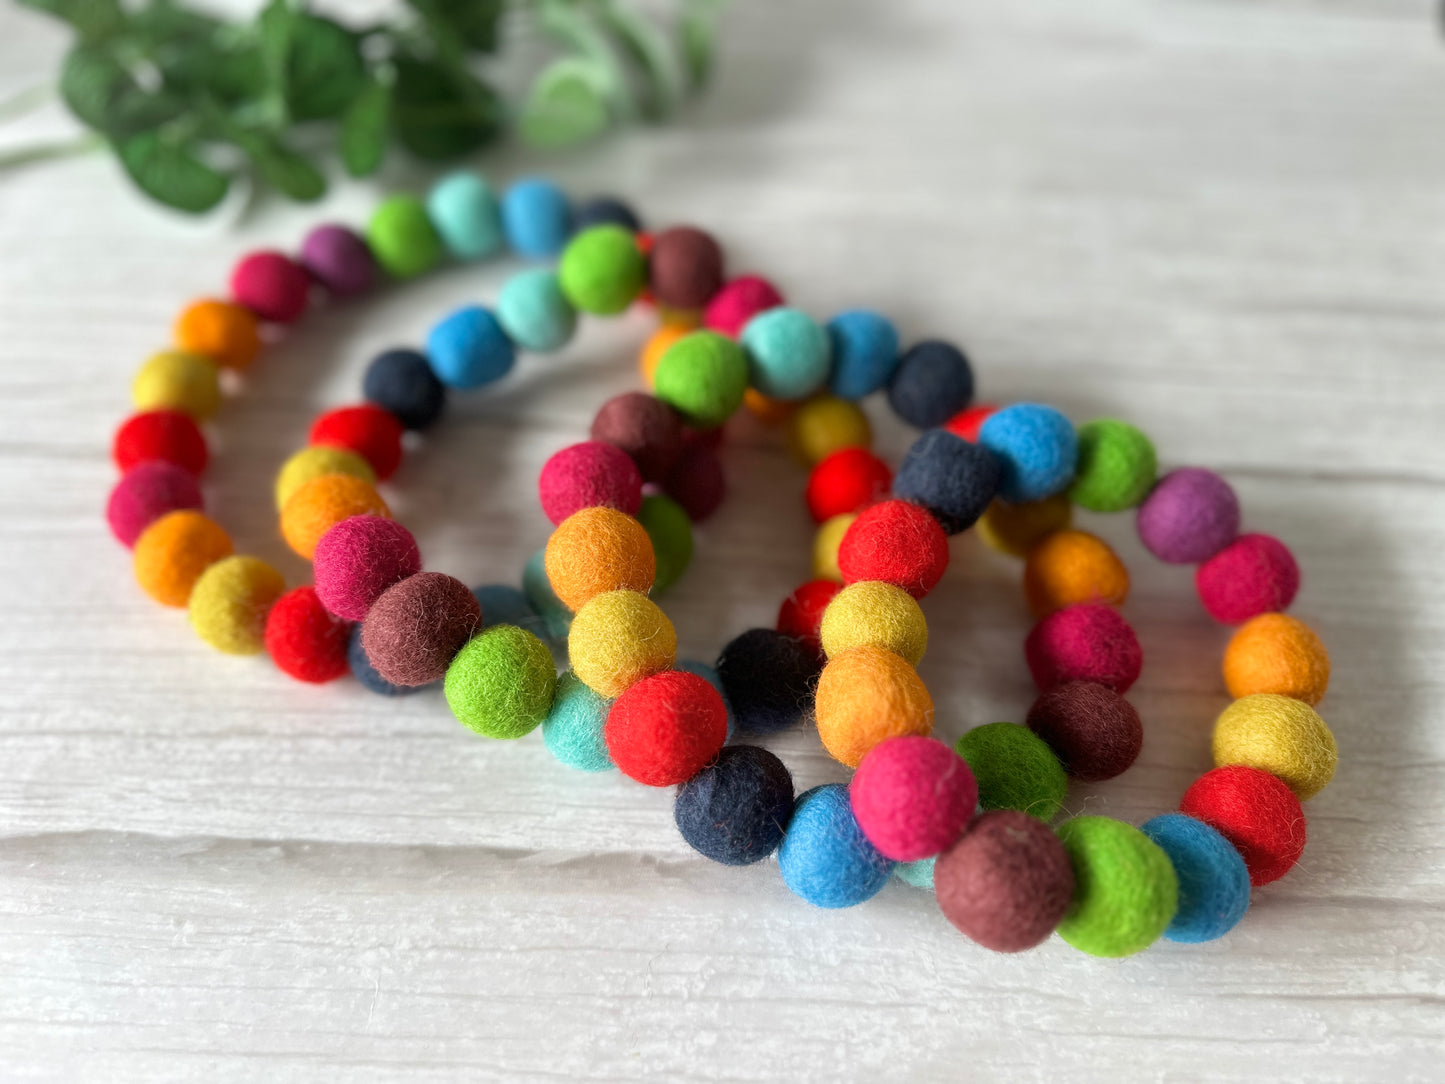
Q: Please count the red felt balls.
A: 10